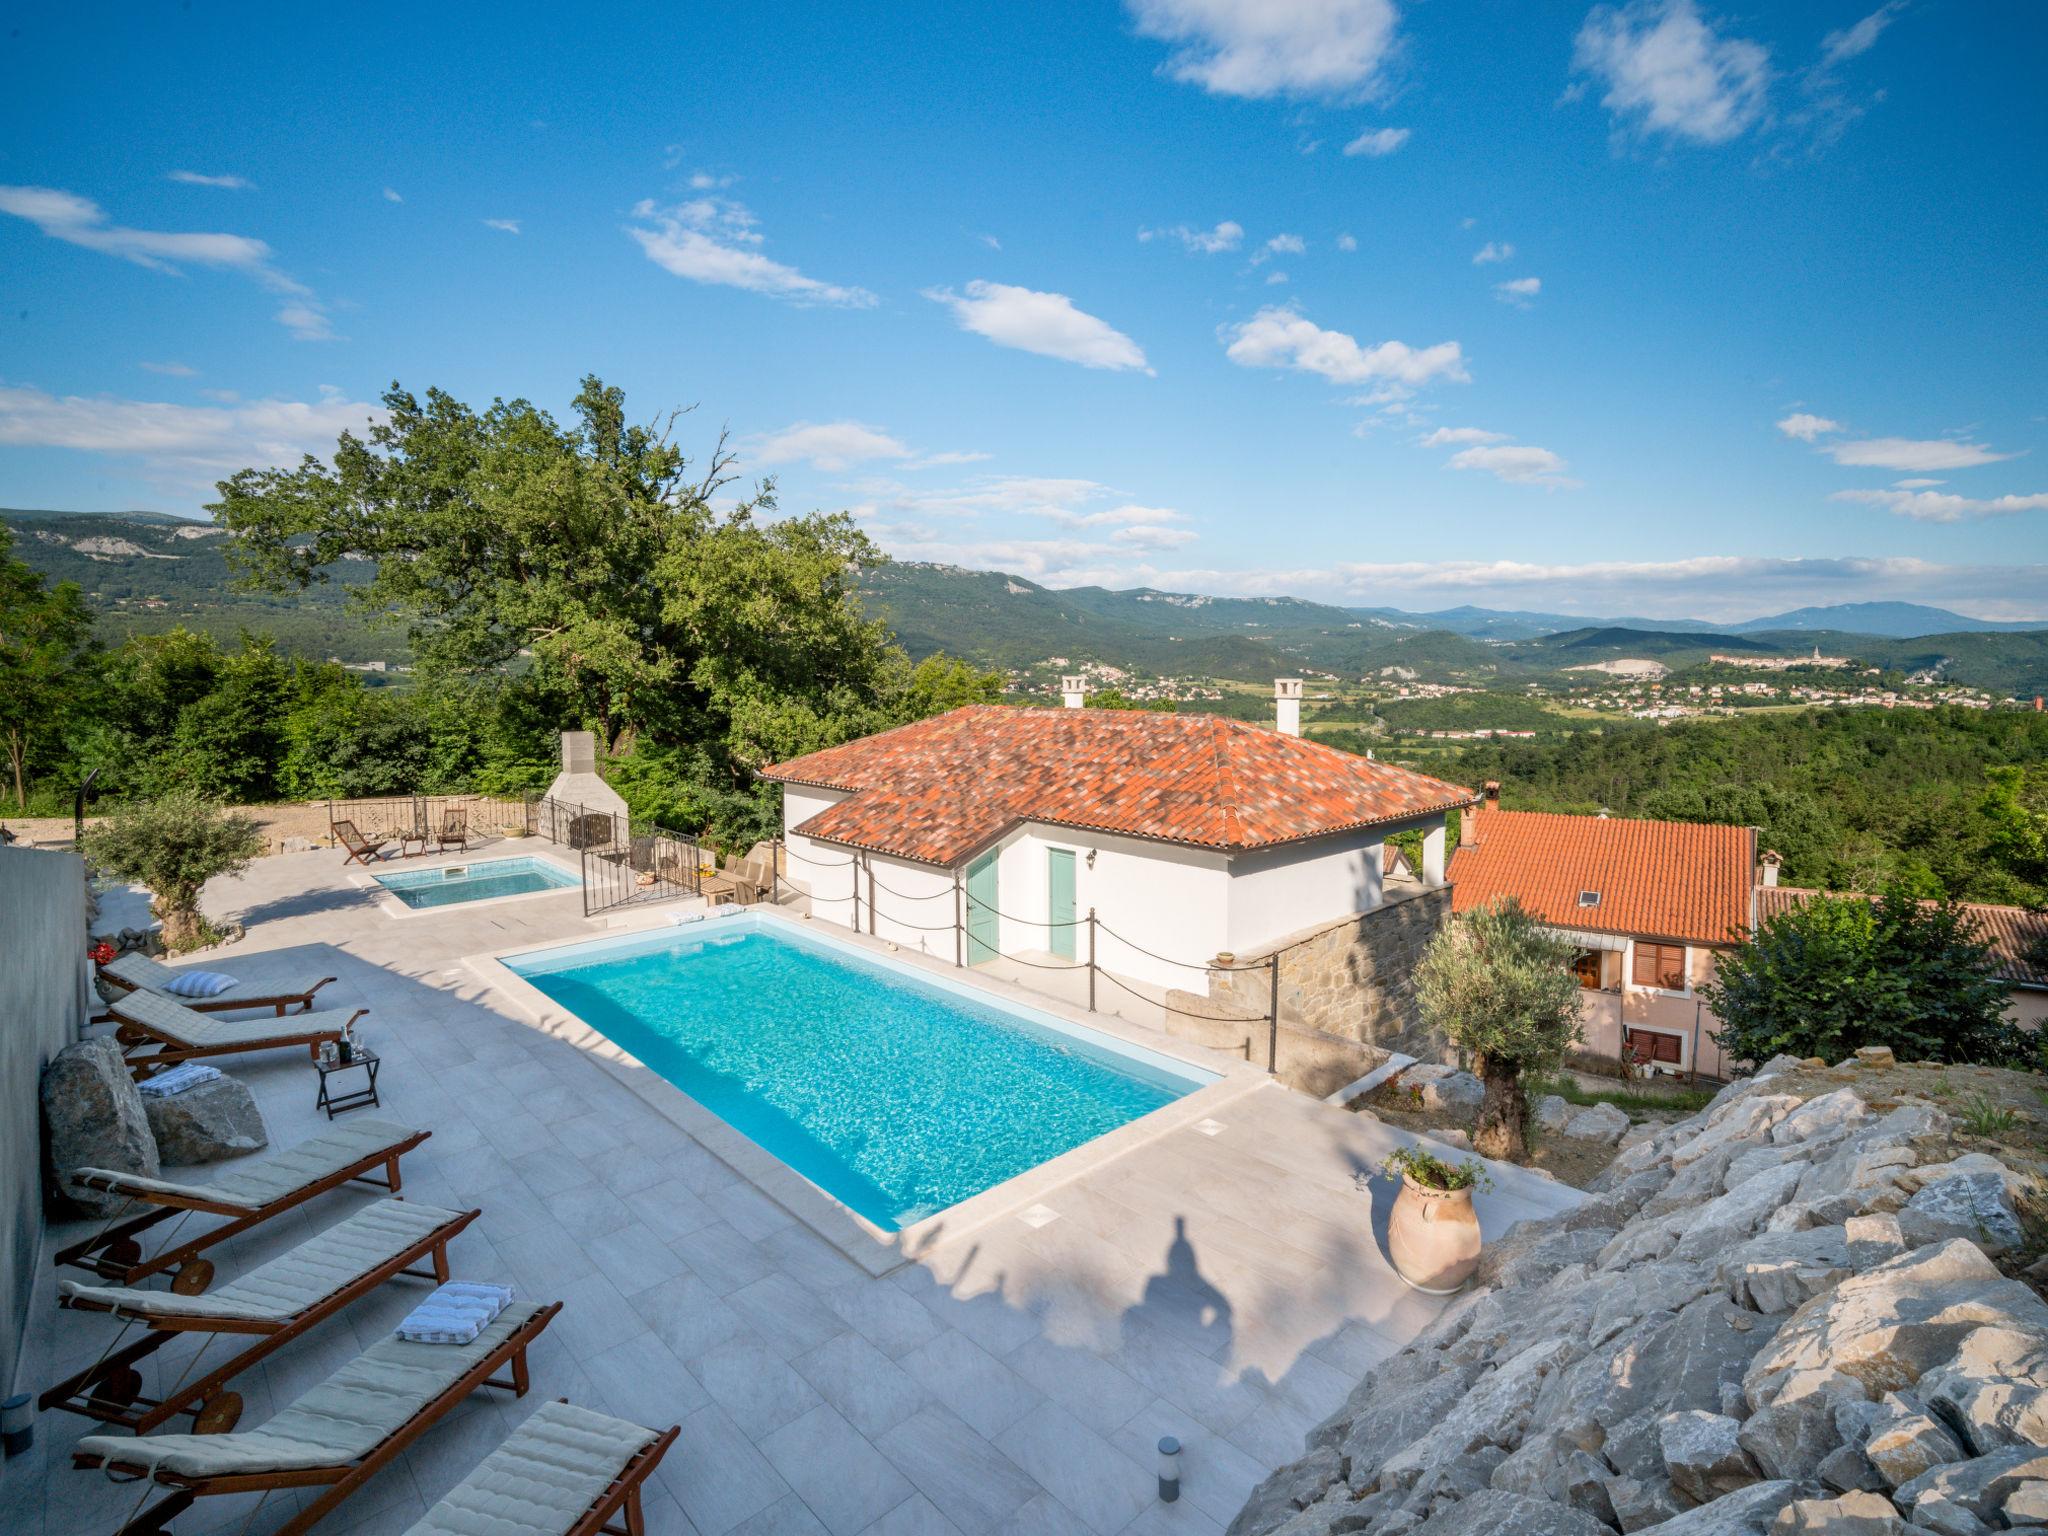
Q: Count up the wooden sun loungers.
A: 6